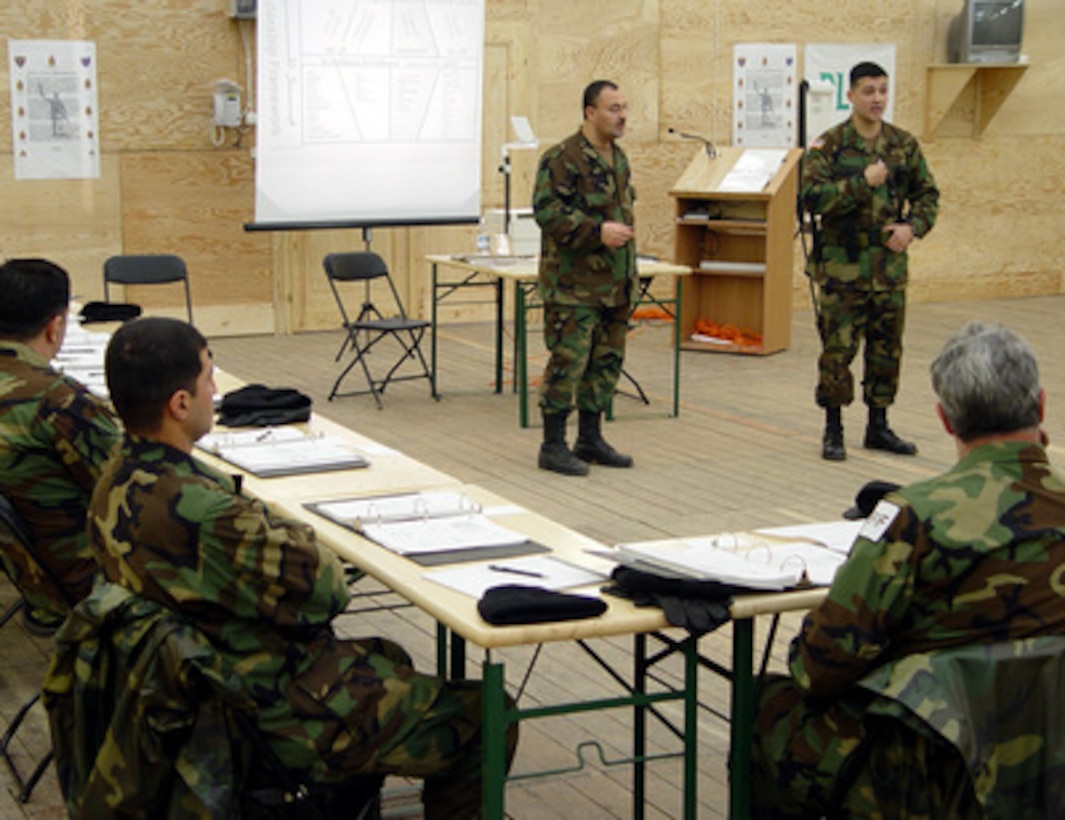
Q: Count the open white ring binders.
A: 3